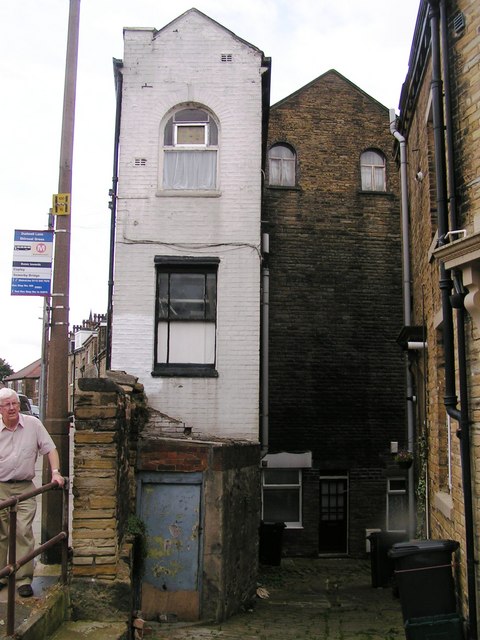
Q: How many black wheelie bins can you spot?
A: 3